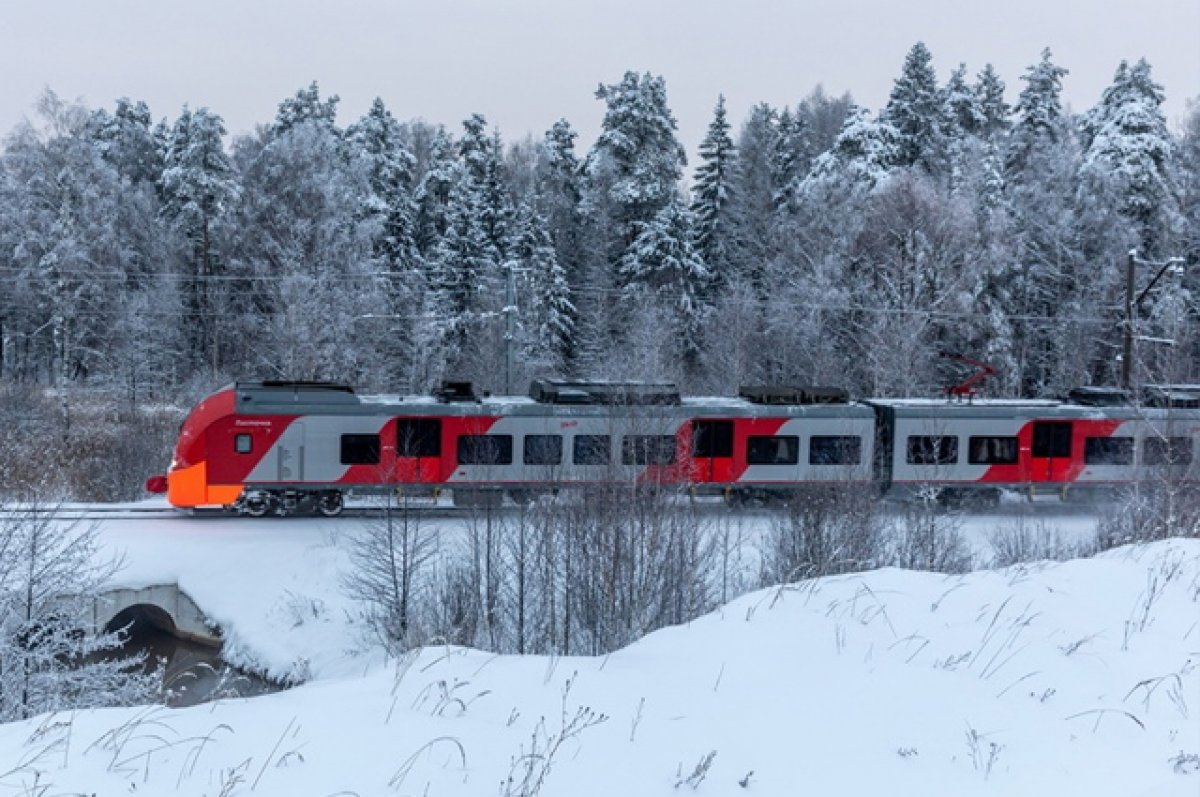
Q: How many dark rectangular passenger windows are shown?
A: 11